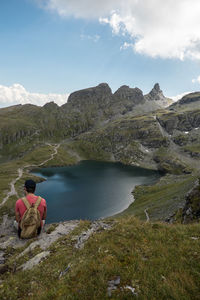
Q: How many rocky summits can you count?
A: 3